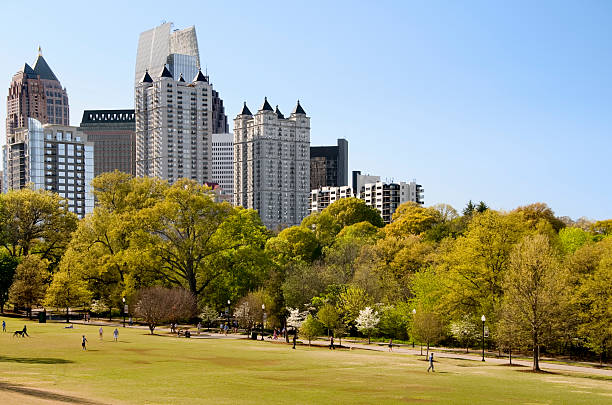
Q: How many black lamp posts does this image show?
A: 5